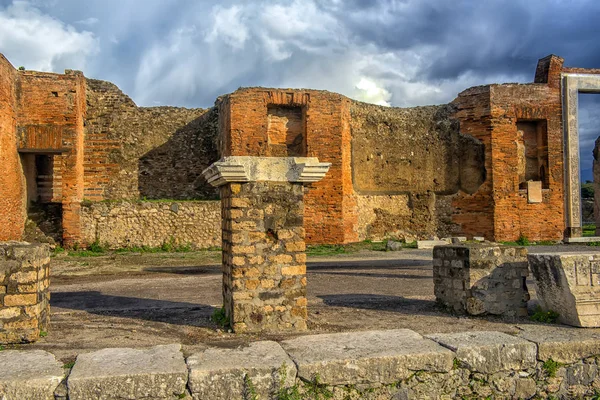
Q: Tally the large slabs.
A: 6